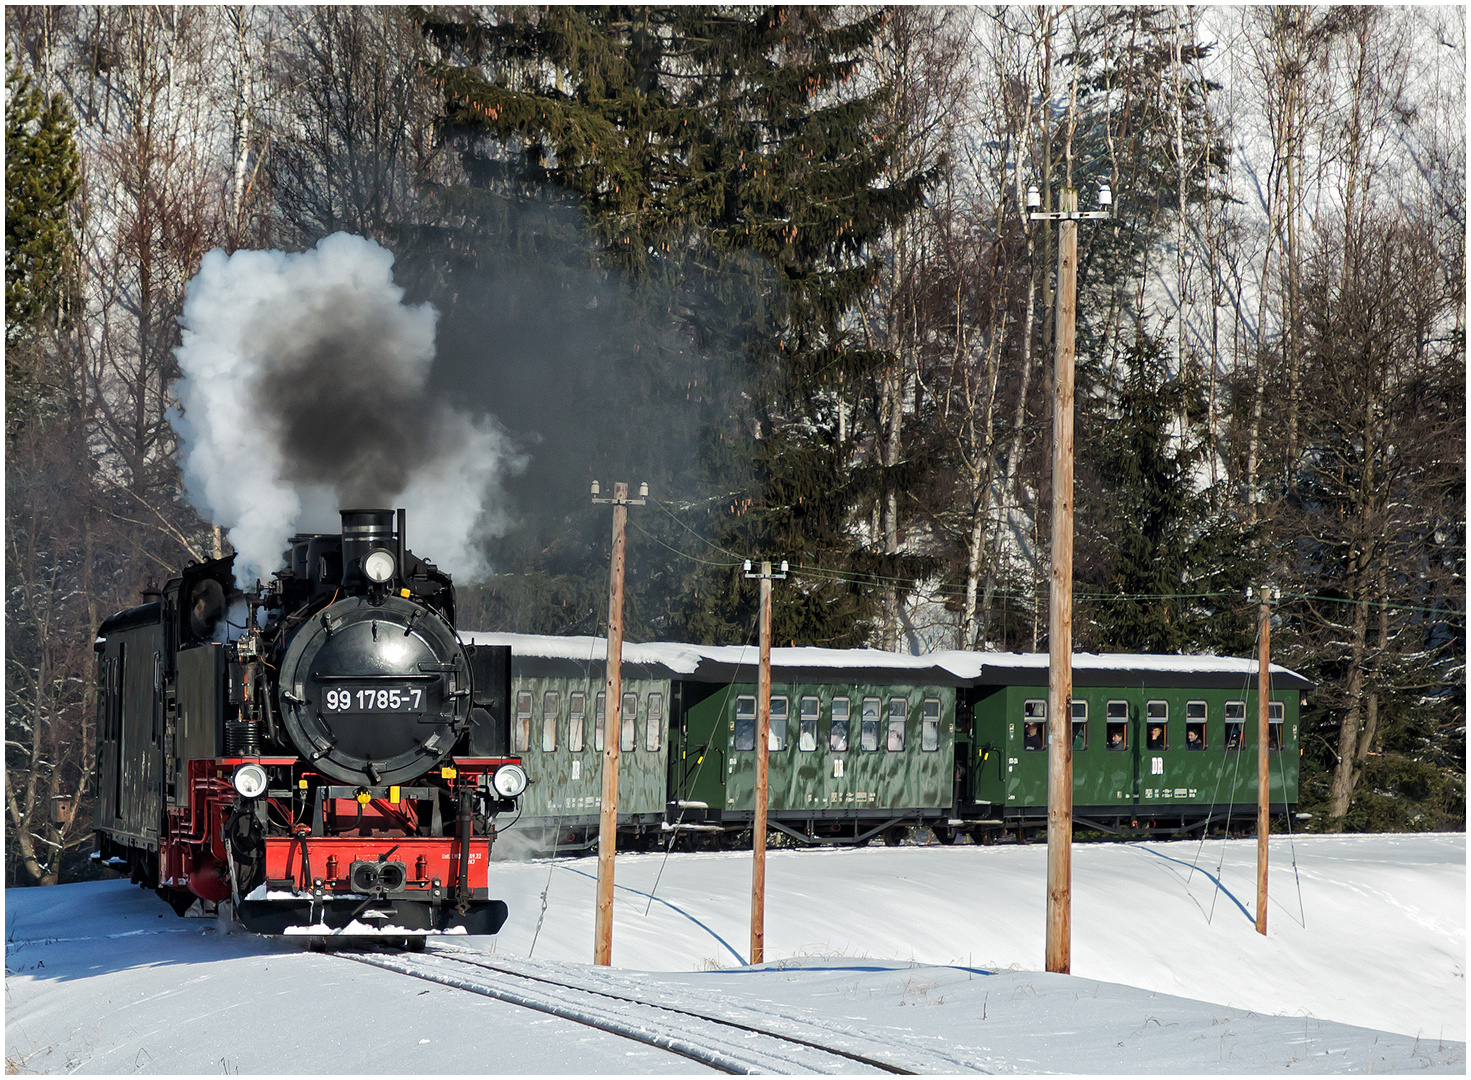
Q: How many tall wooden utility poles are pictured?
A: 4